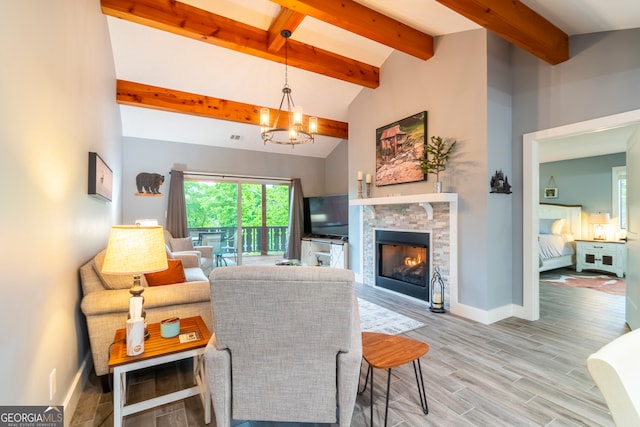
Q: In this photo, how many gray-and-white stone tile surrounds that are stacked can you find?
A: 1